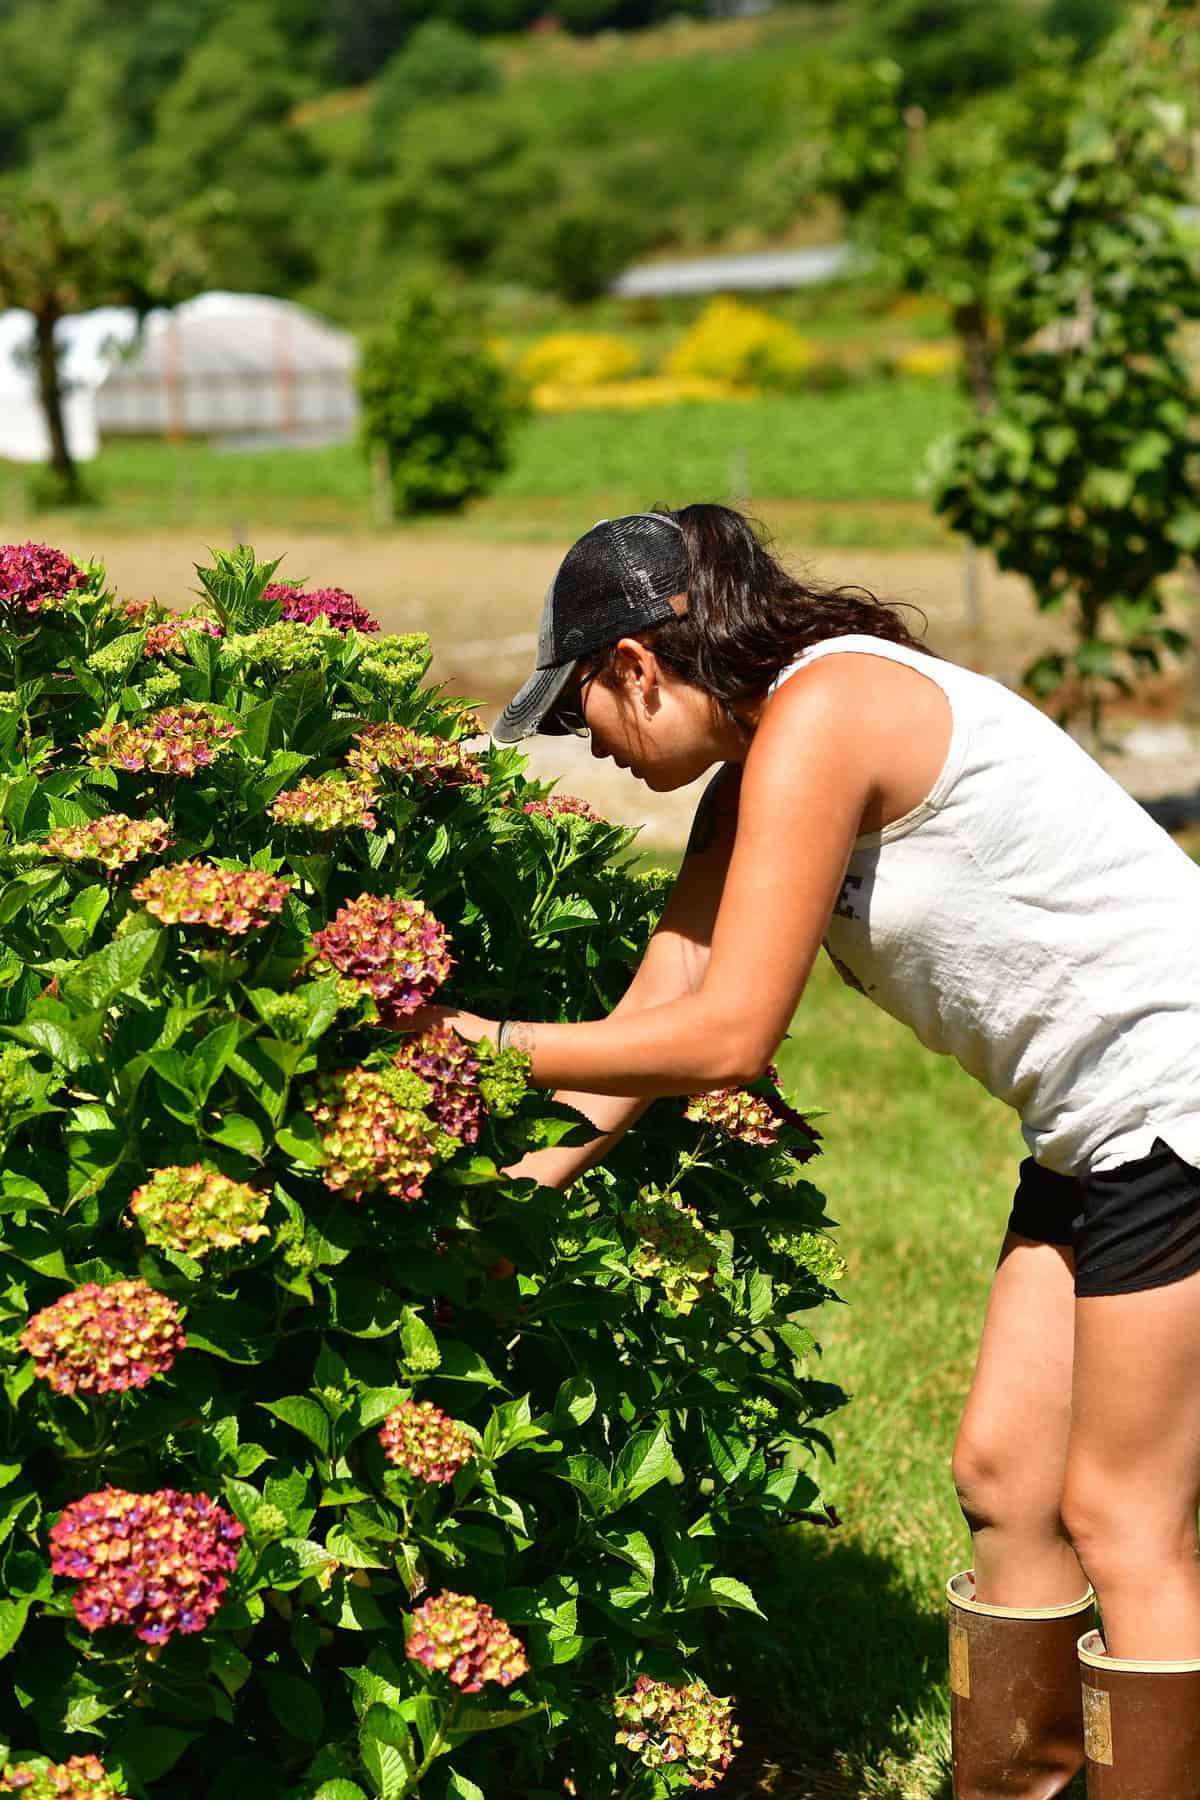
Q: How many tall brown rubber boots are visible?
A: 2